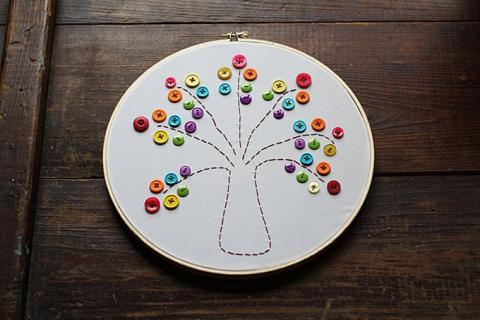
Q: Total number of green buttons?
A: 7